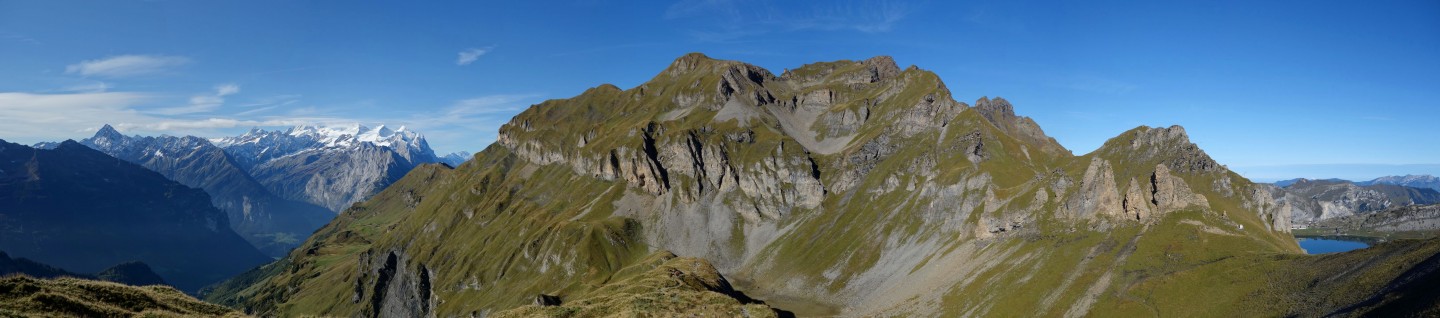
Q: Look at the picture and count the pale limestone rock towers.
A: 3